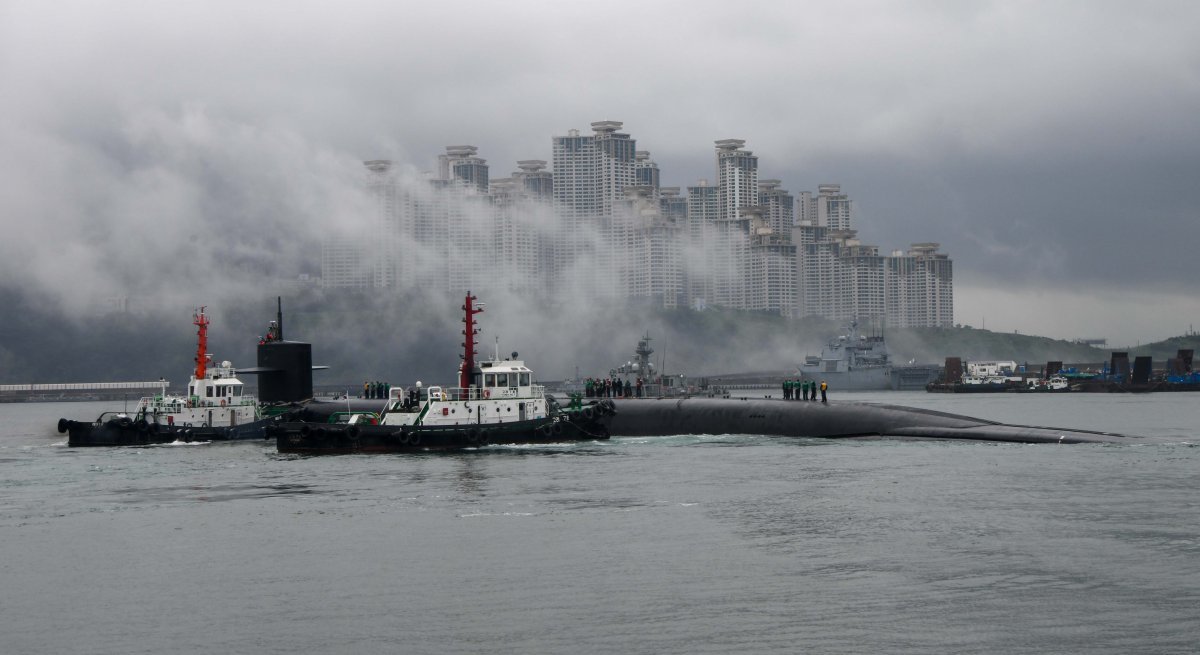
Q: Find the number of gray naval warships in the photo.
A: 2